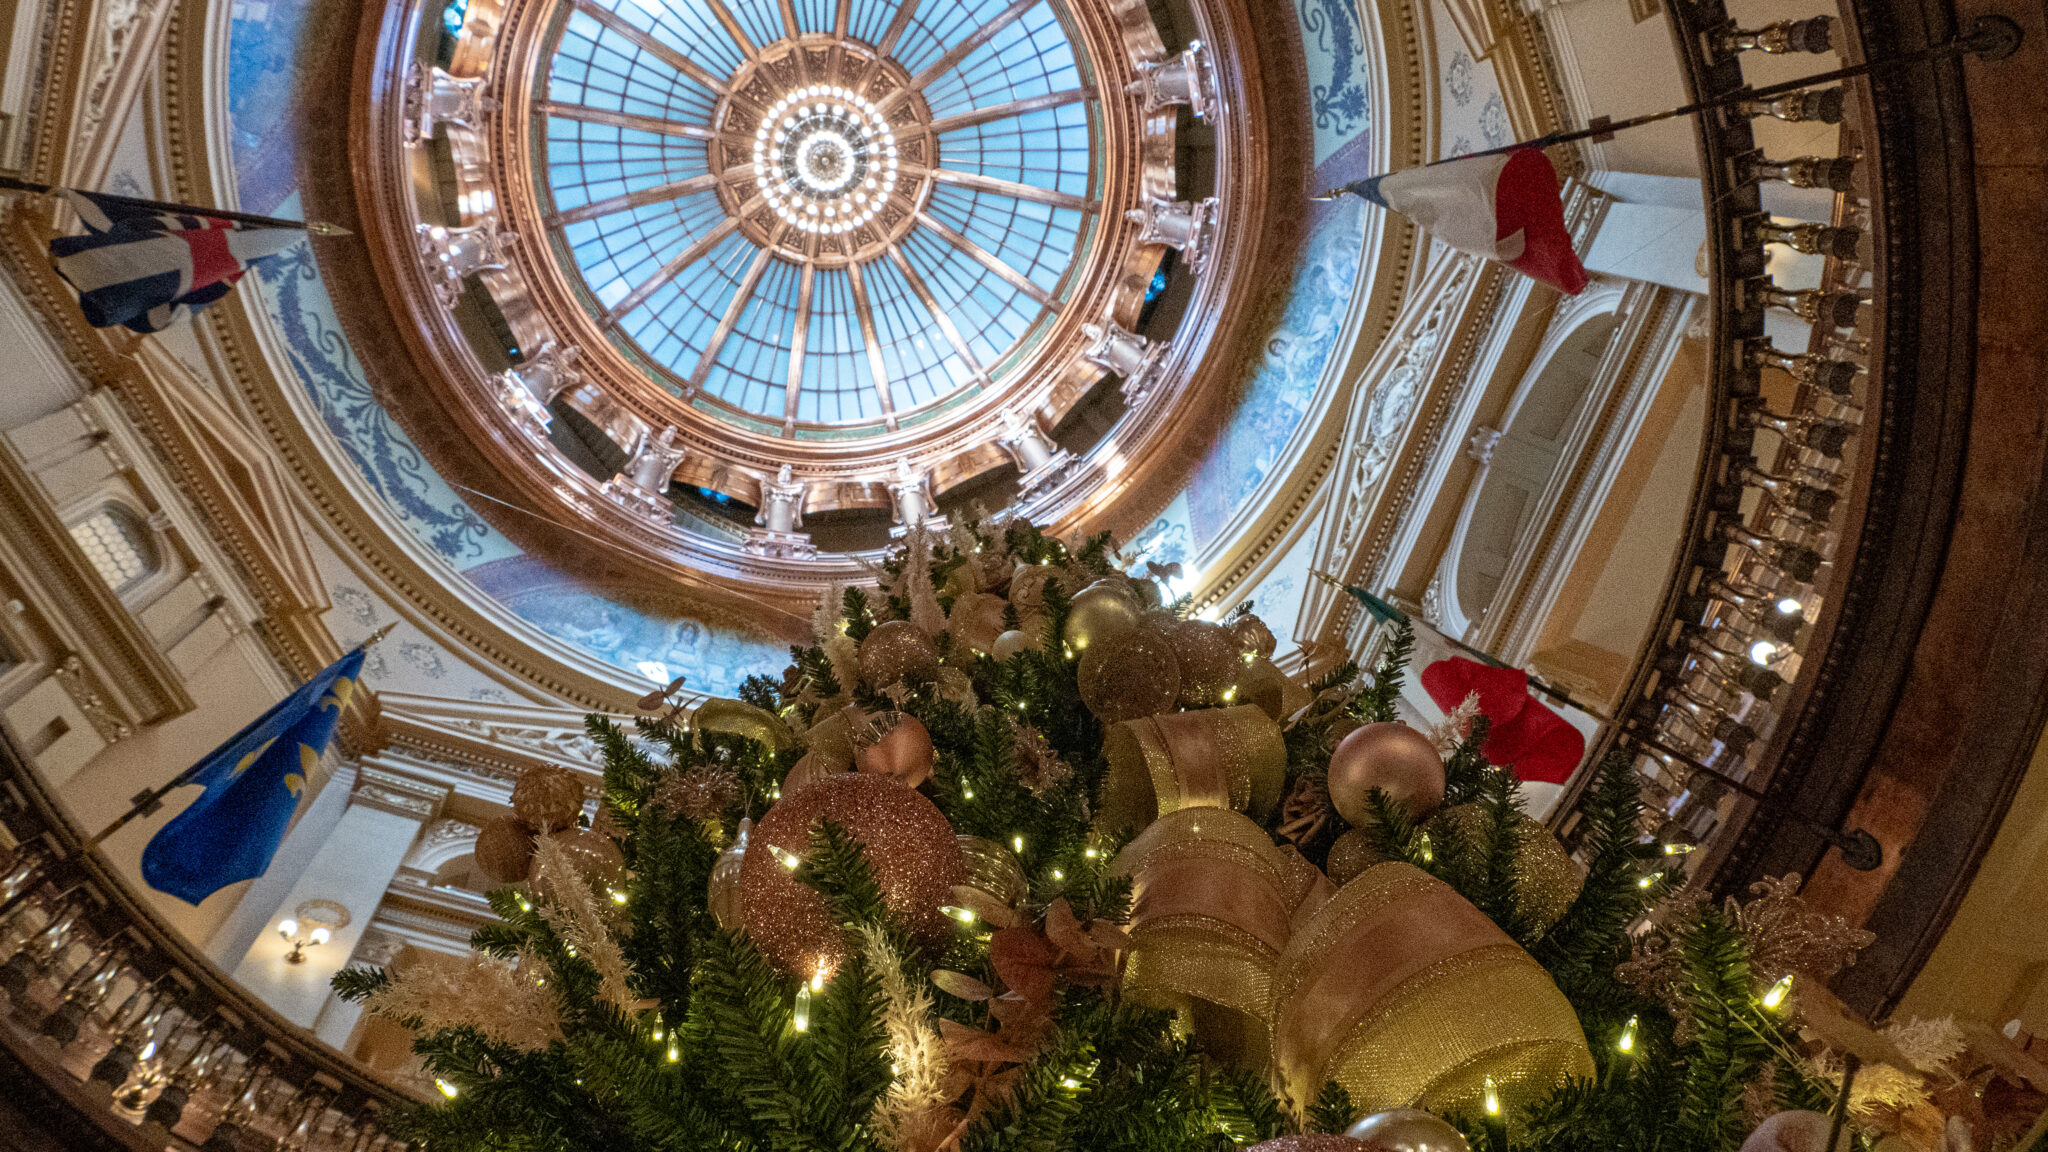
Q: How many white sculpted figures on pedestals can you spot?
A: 10